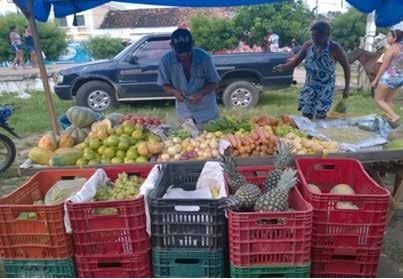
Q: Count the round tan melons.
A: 2